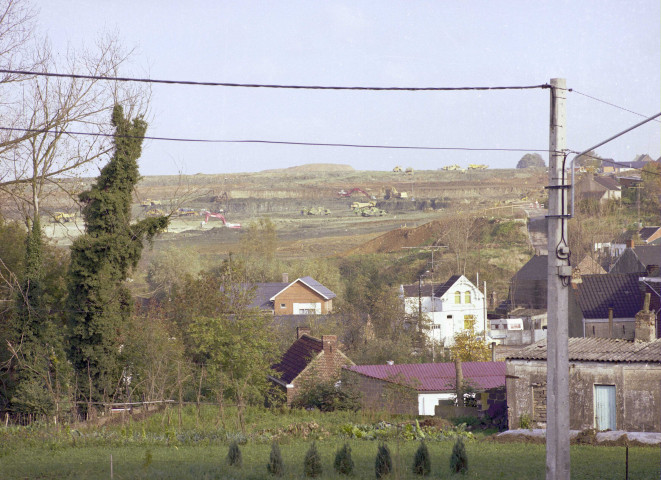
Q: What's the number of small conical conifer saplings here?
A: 7